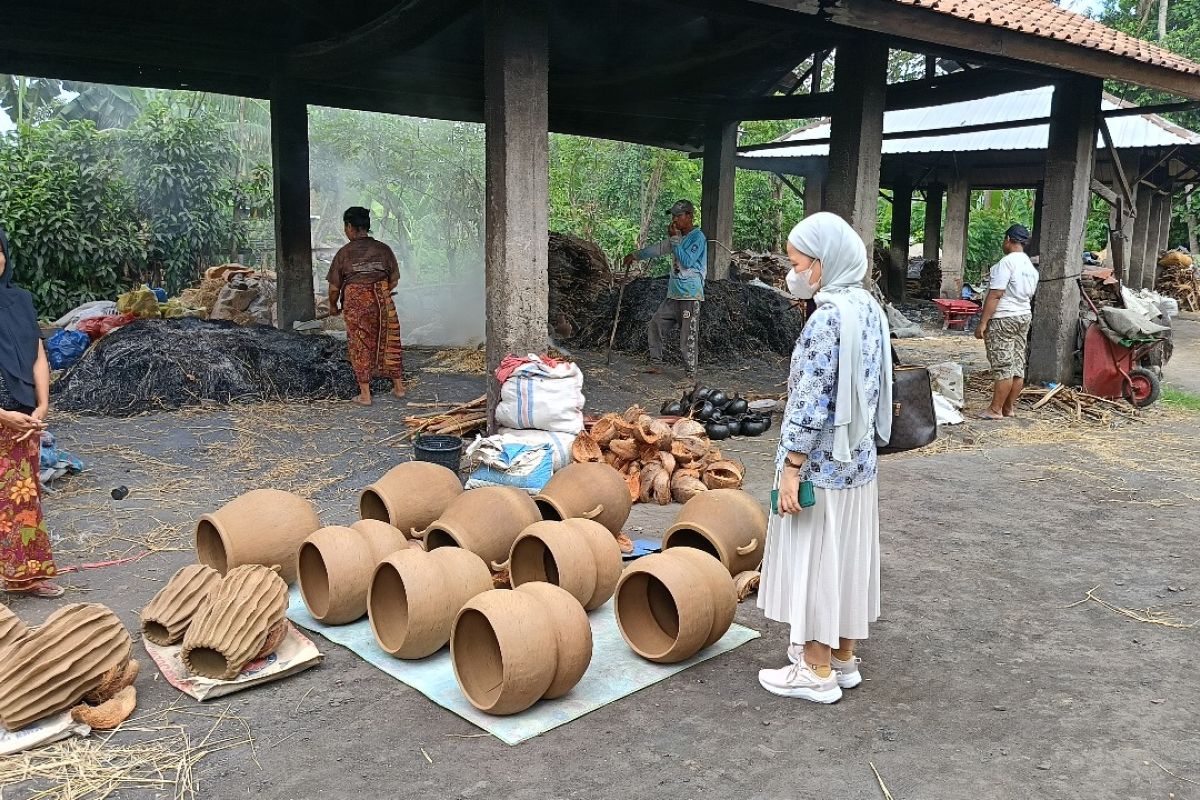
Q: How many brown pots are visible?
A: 14